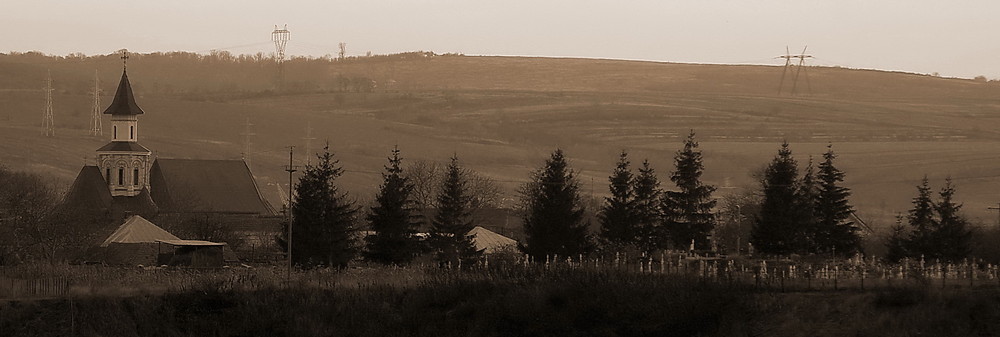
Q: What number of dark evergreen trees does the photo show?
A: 13